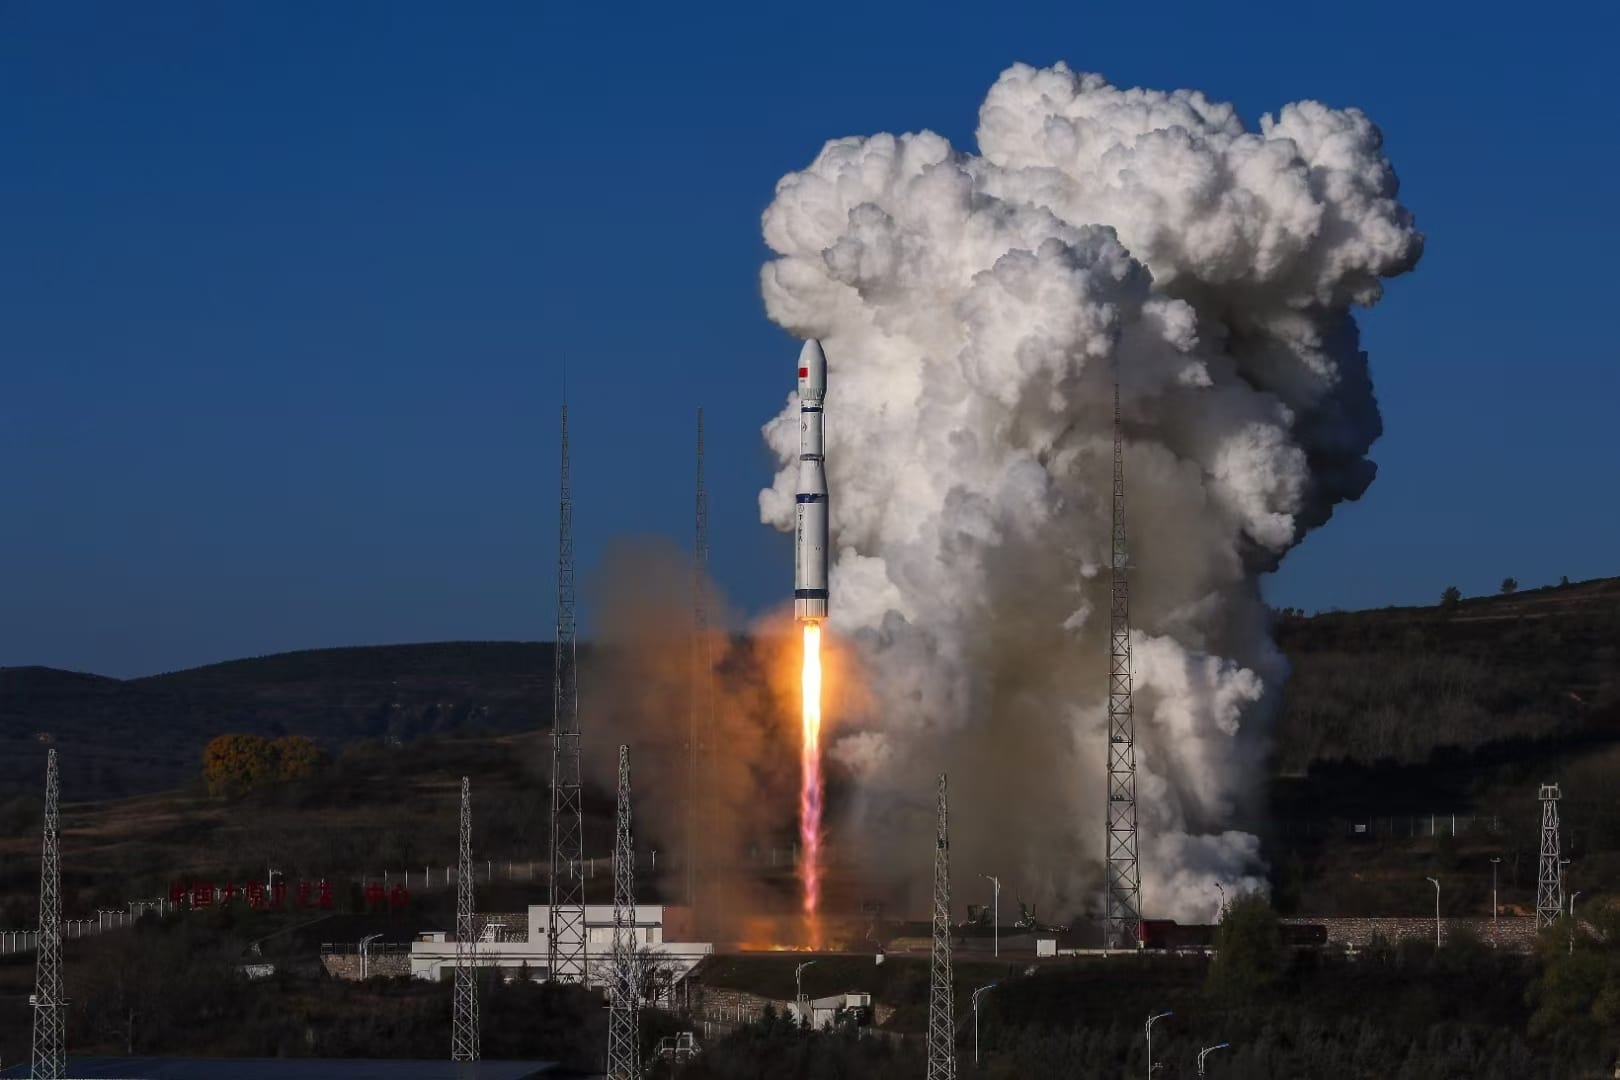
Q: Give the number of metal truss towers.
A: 8